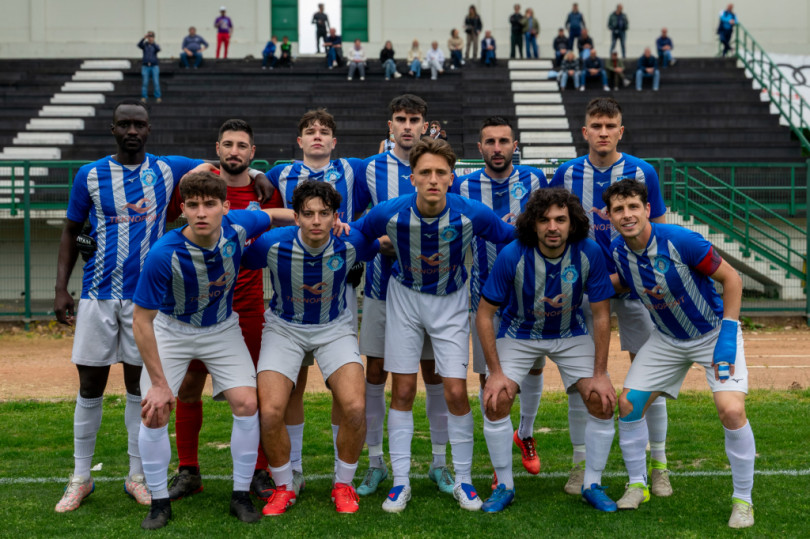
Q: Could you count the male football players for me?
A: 11